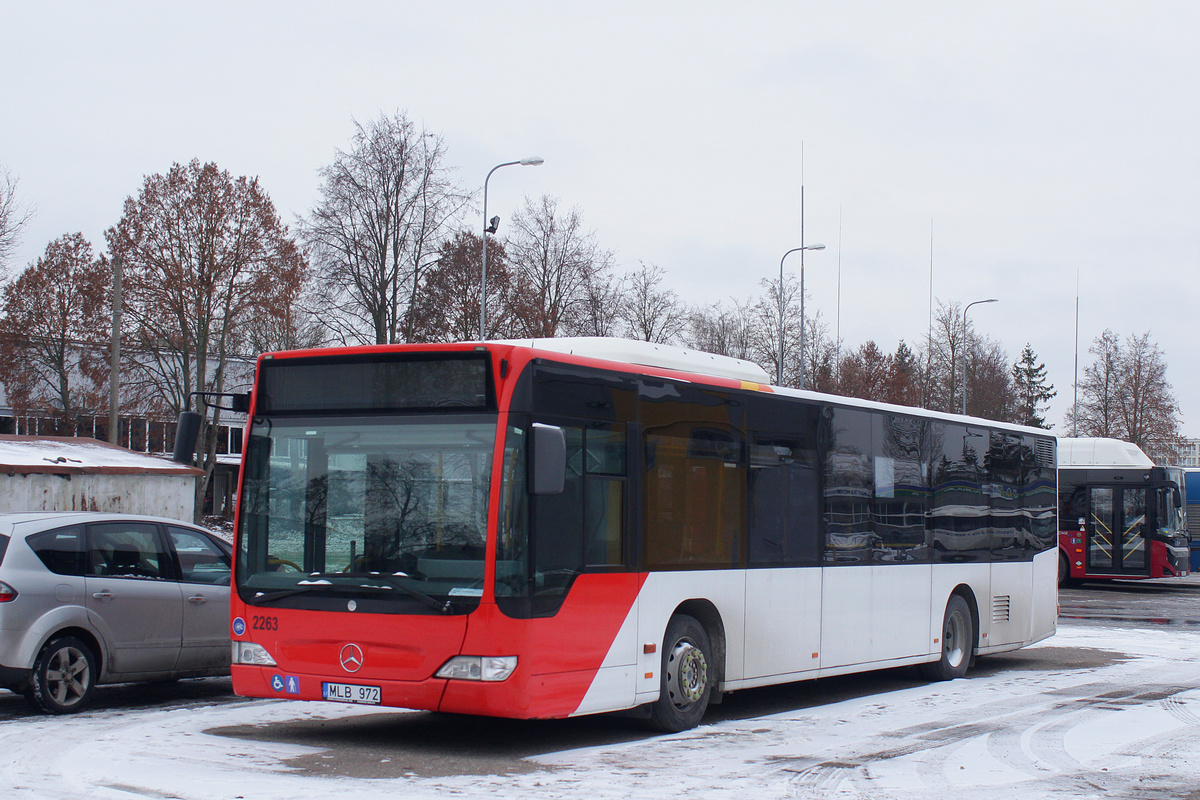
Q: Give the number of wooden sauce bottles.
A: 0